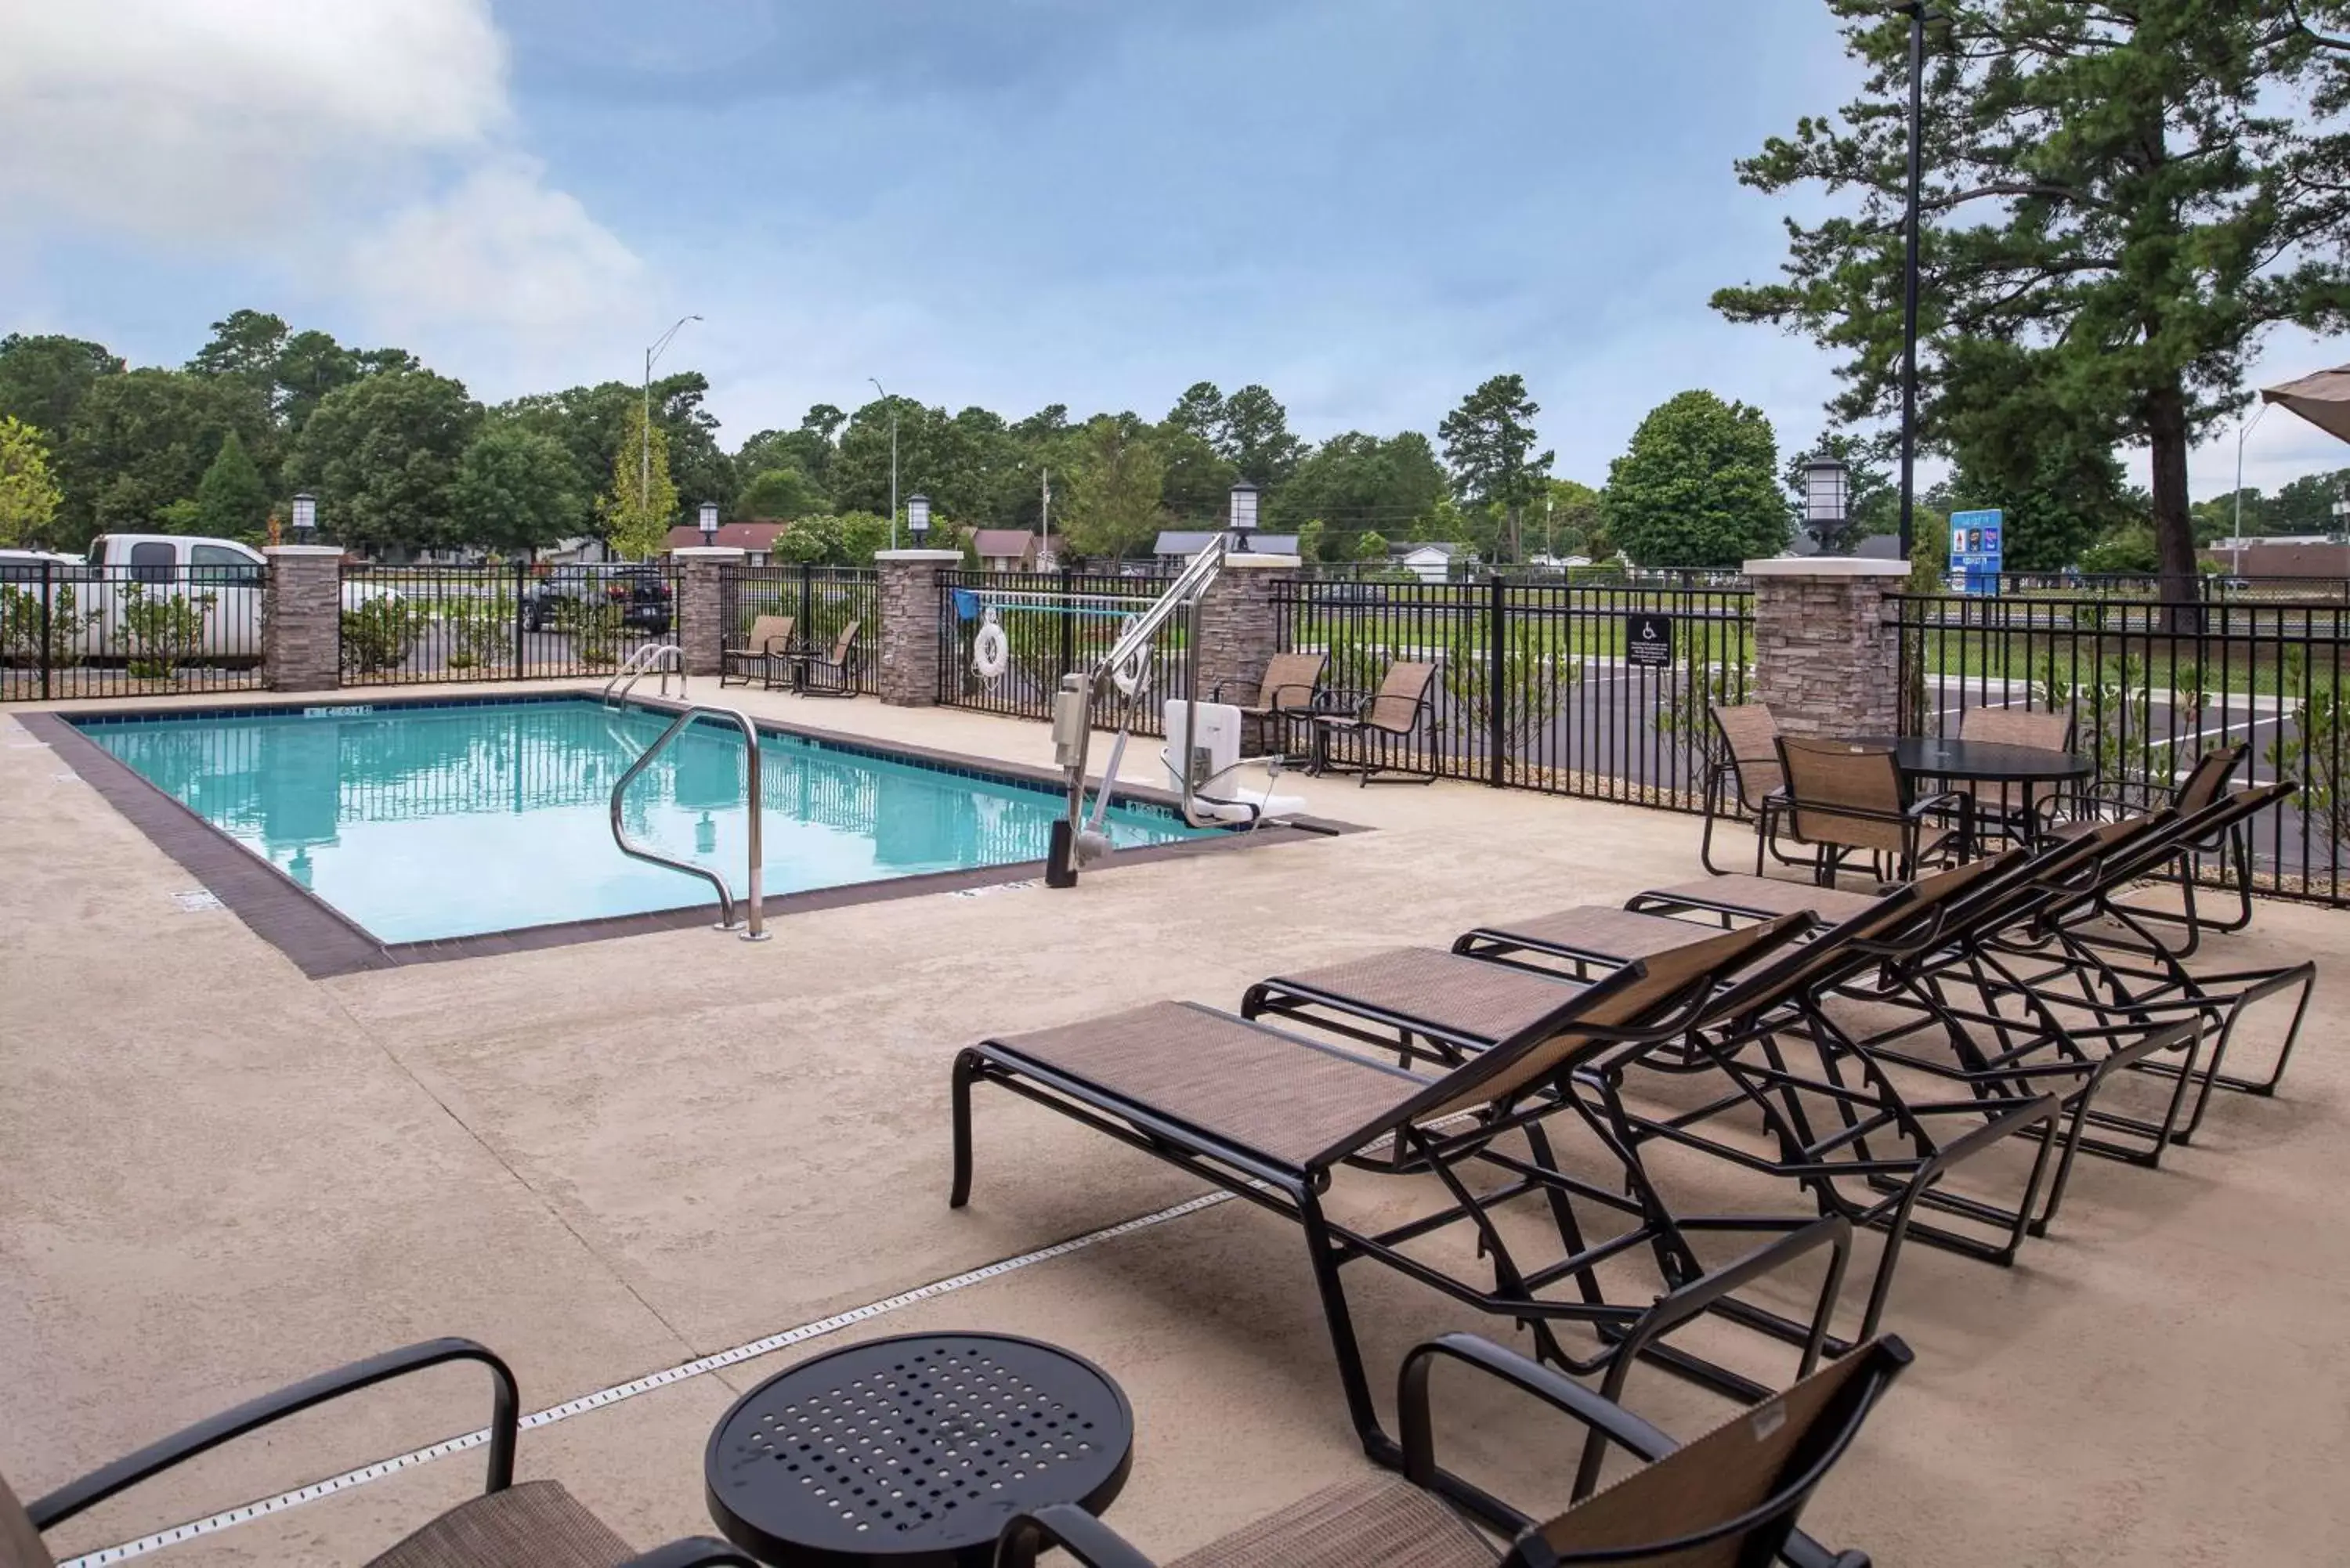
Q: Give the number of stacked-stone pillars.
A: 5